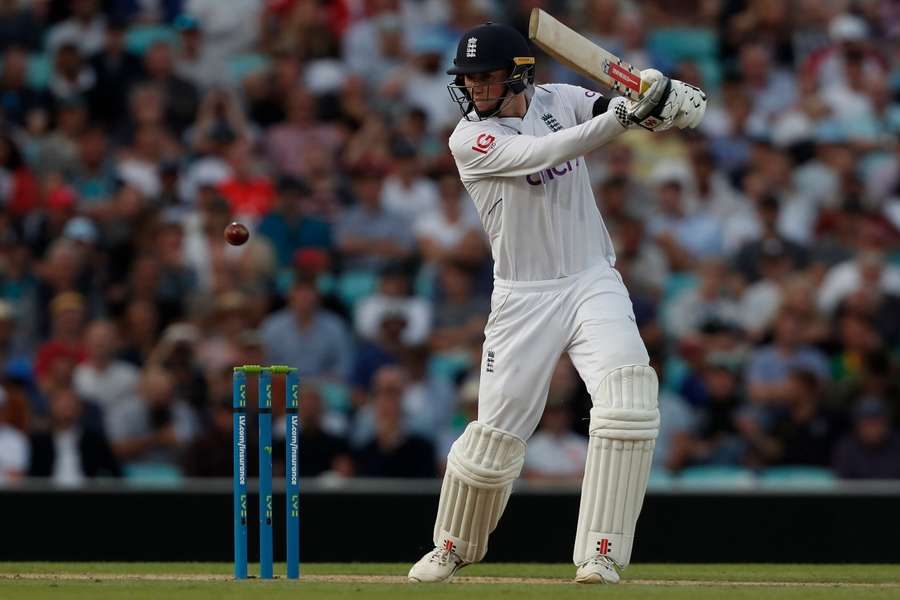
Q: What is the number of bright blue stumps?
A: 3